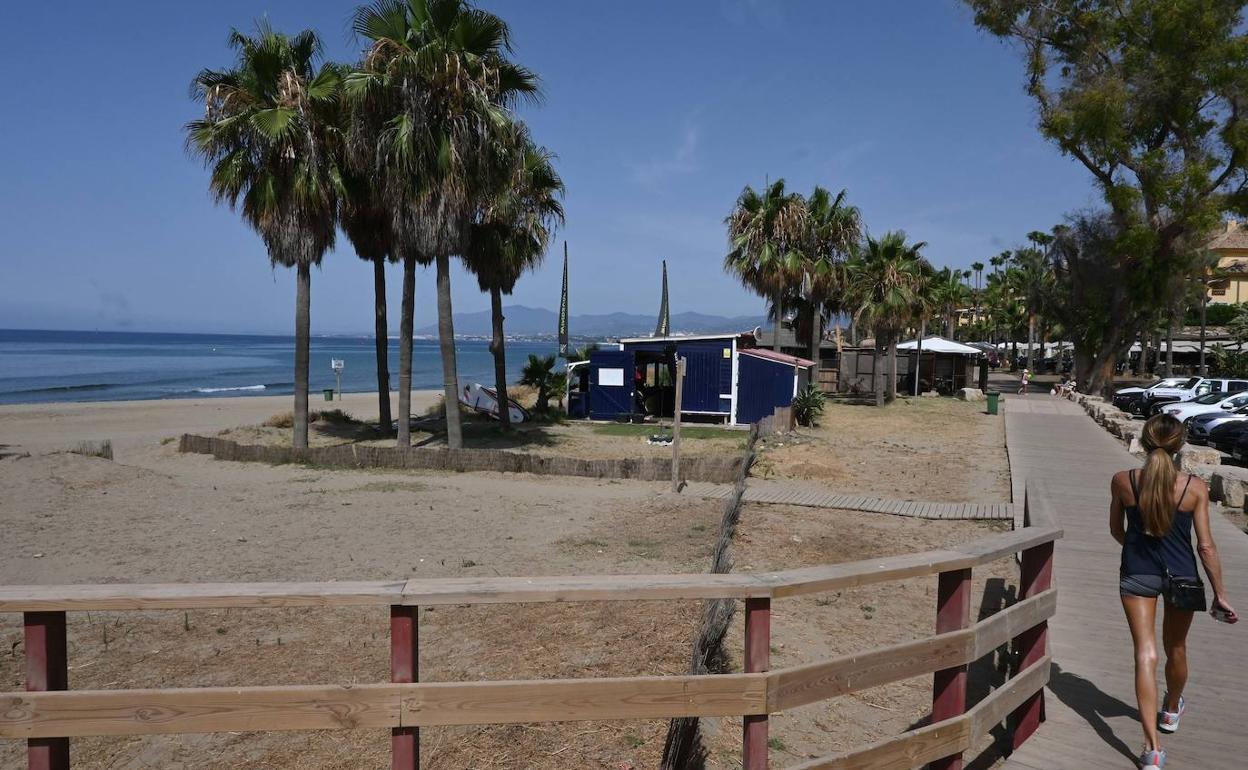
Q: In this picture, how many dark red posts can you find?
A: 5